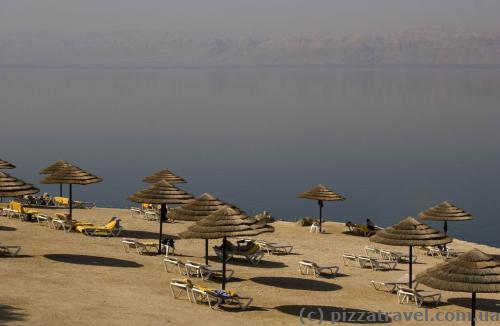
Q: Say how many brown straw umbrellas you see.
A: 12